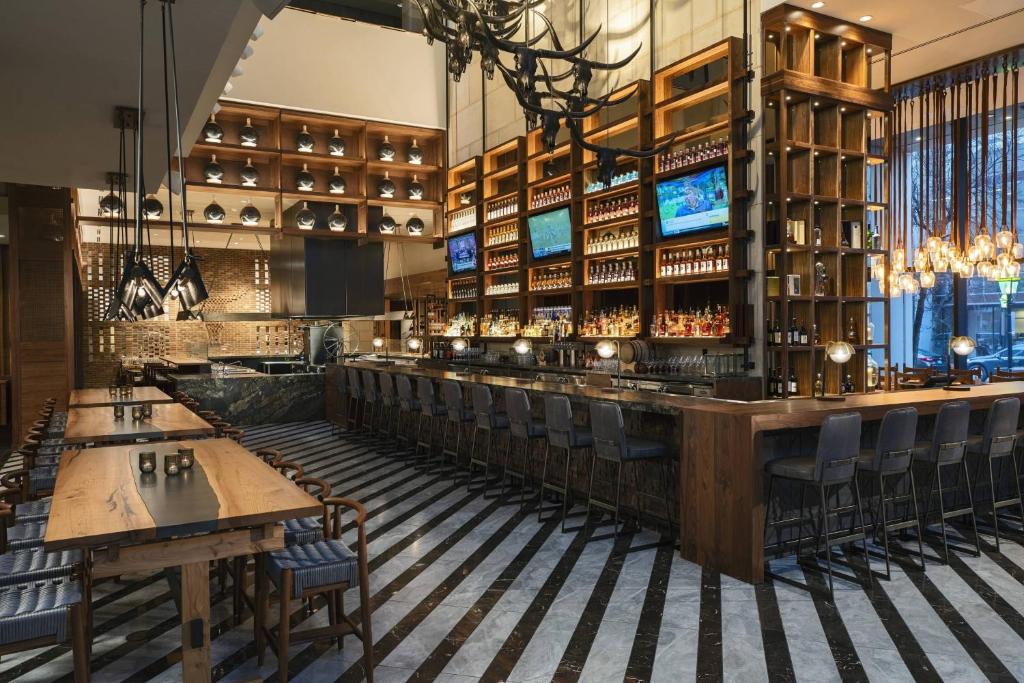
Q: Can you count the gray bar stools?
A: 15